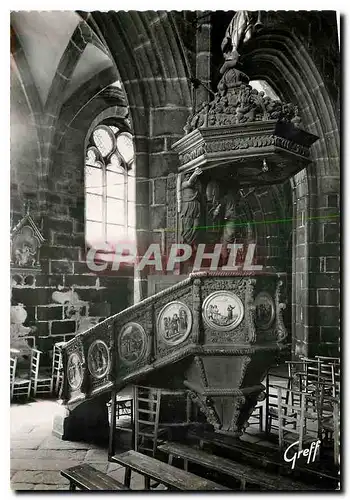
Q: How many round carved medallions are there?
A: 6